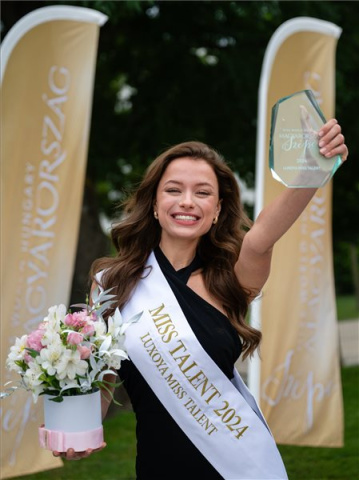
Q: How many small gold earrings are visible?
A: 2